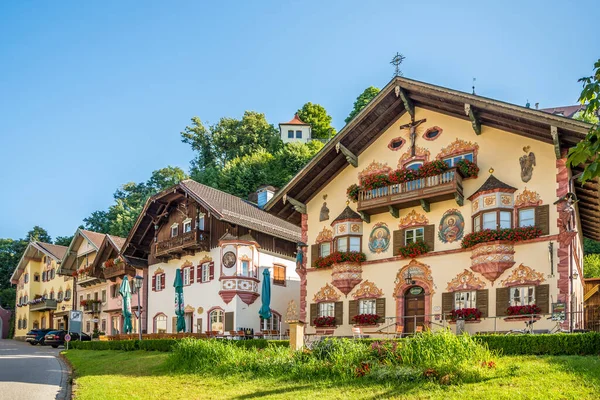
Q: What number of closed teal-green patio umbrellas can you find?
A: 3